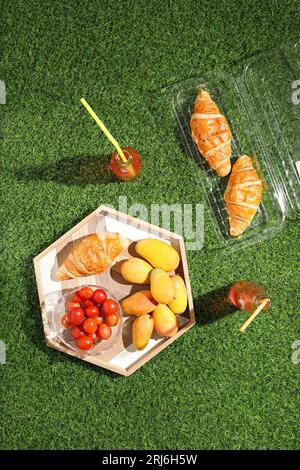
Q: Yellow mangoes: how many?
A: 7